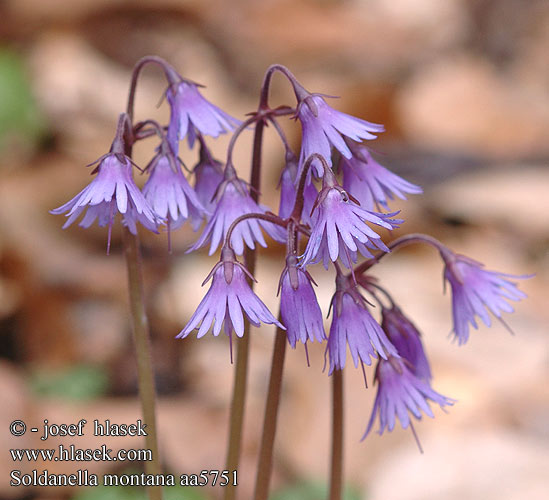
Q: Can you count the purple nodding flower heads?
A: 15